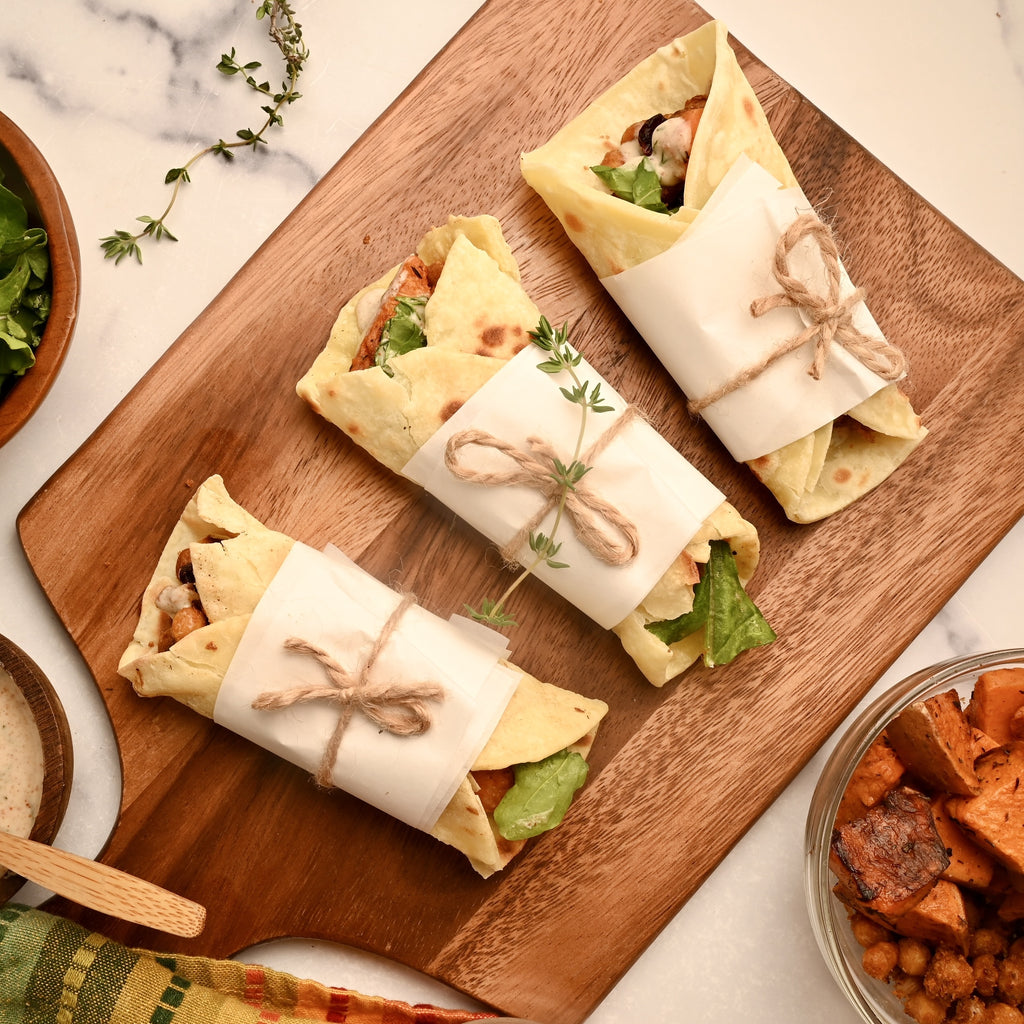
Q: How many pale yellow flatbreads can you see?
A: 3